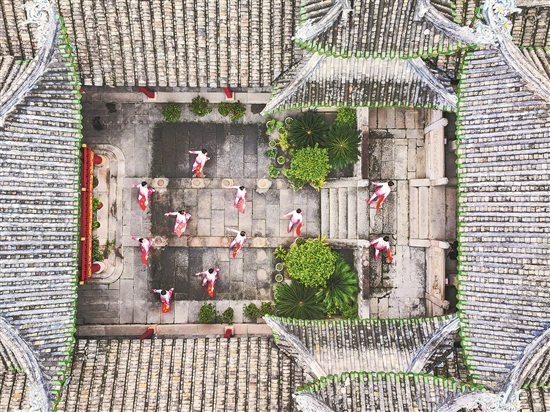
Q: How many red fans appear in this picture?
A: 11